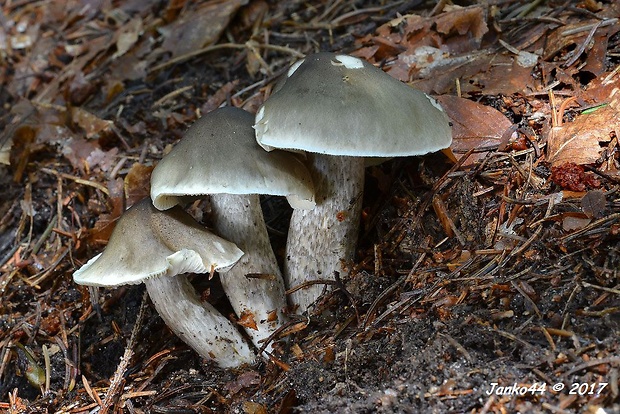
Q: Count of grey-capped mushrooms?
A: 3